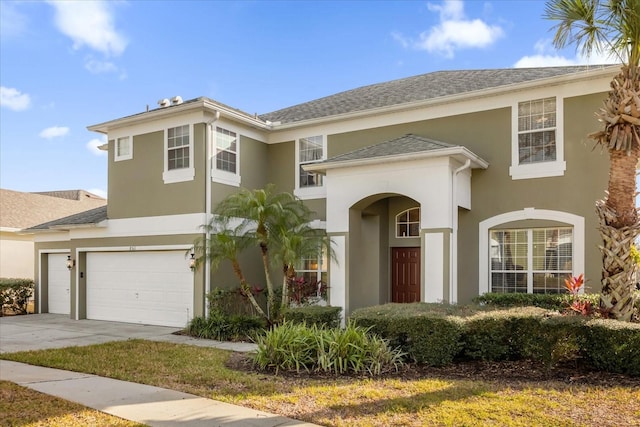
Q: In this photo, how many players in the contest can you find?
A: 0